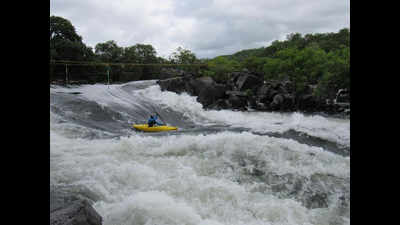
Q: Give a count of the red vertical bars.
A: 0